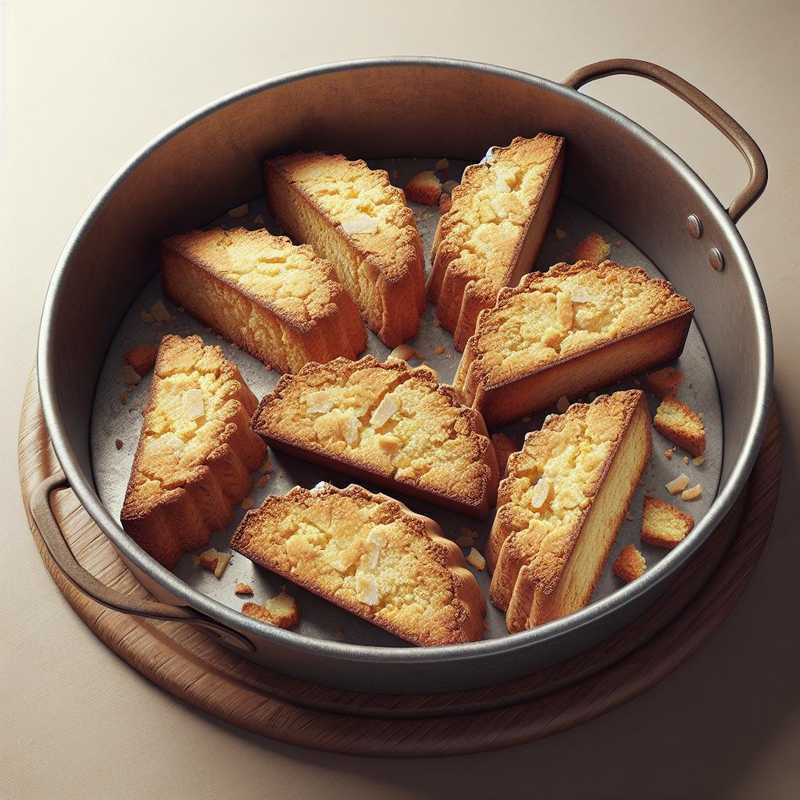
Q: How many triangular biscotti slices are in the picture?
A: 8